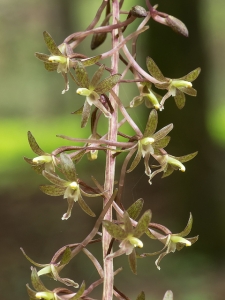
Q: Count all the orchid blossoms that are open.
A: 13